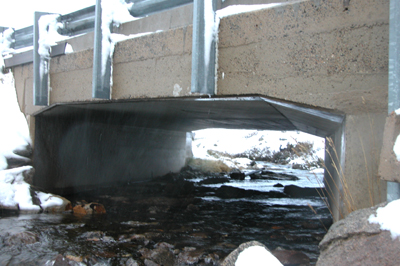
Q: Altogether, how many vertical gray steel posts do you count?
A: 4